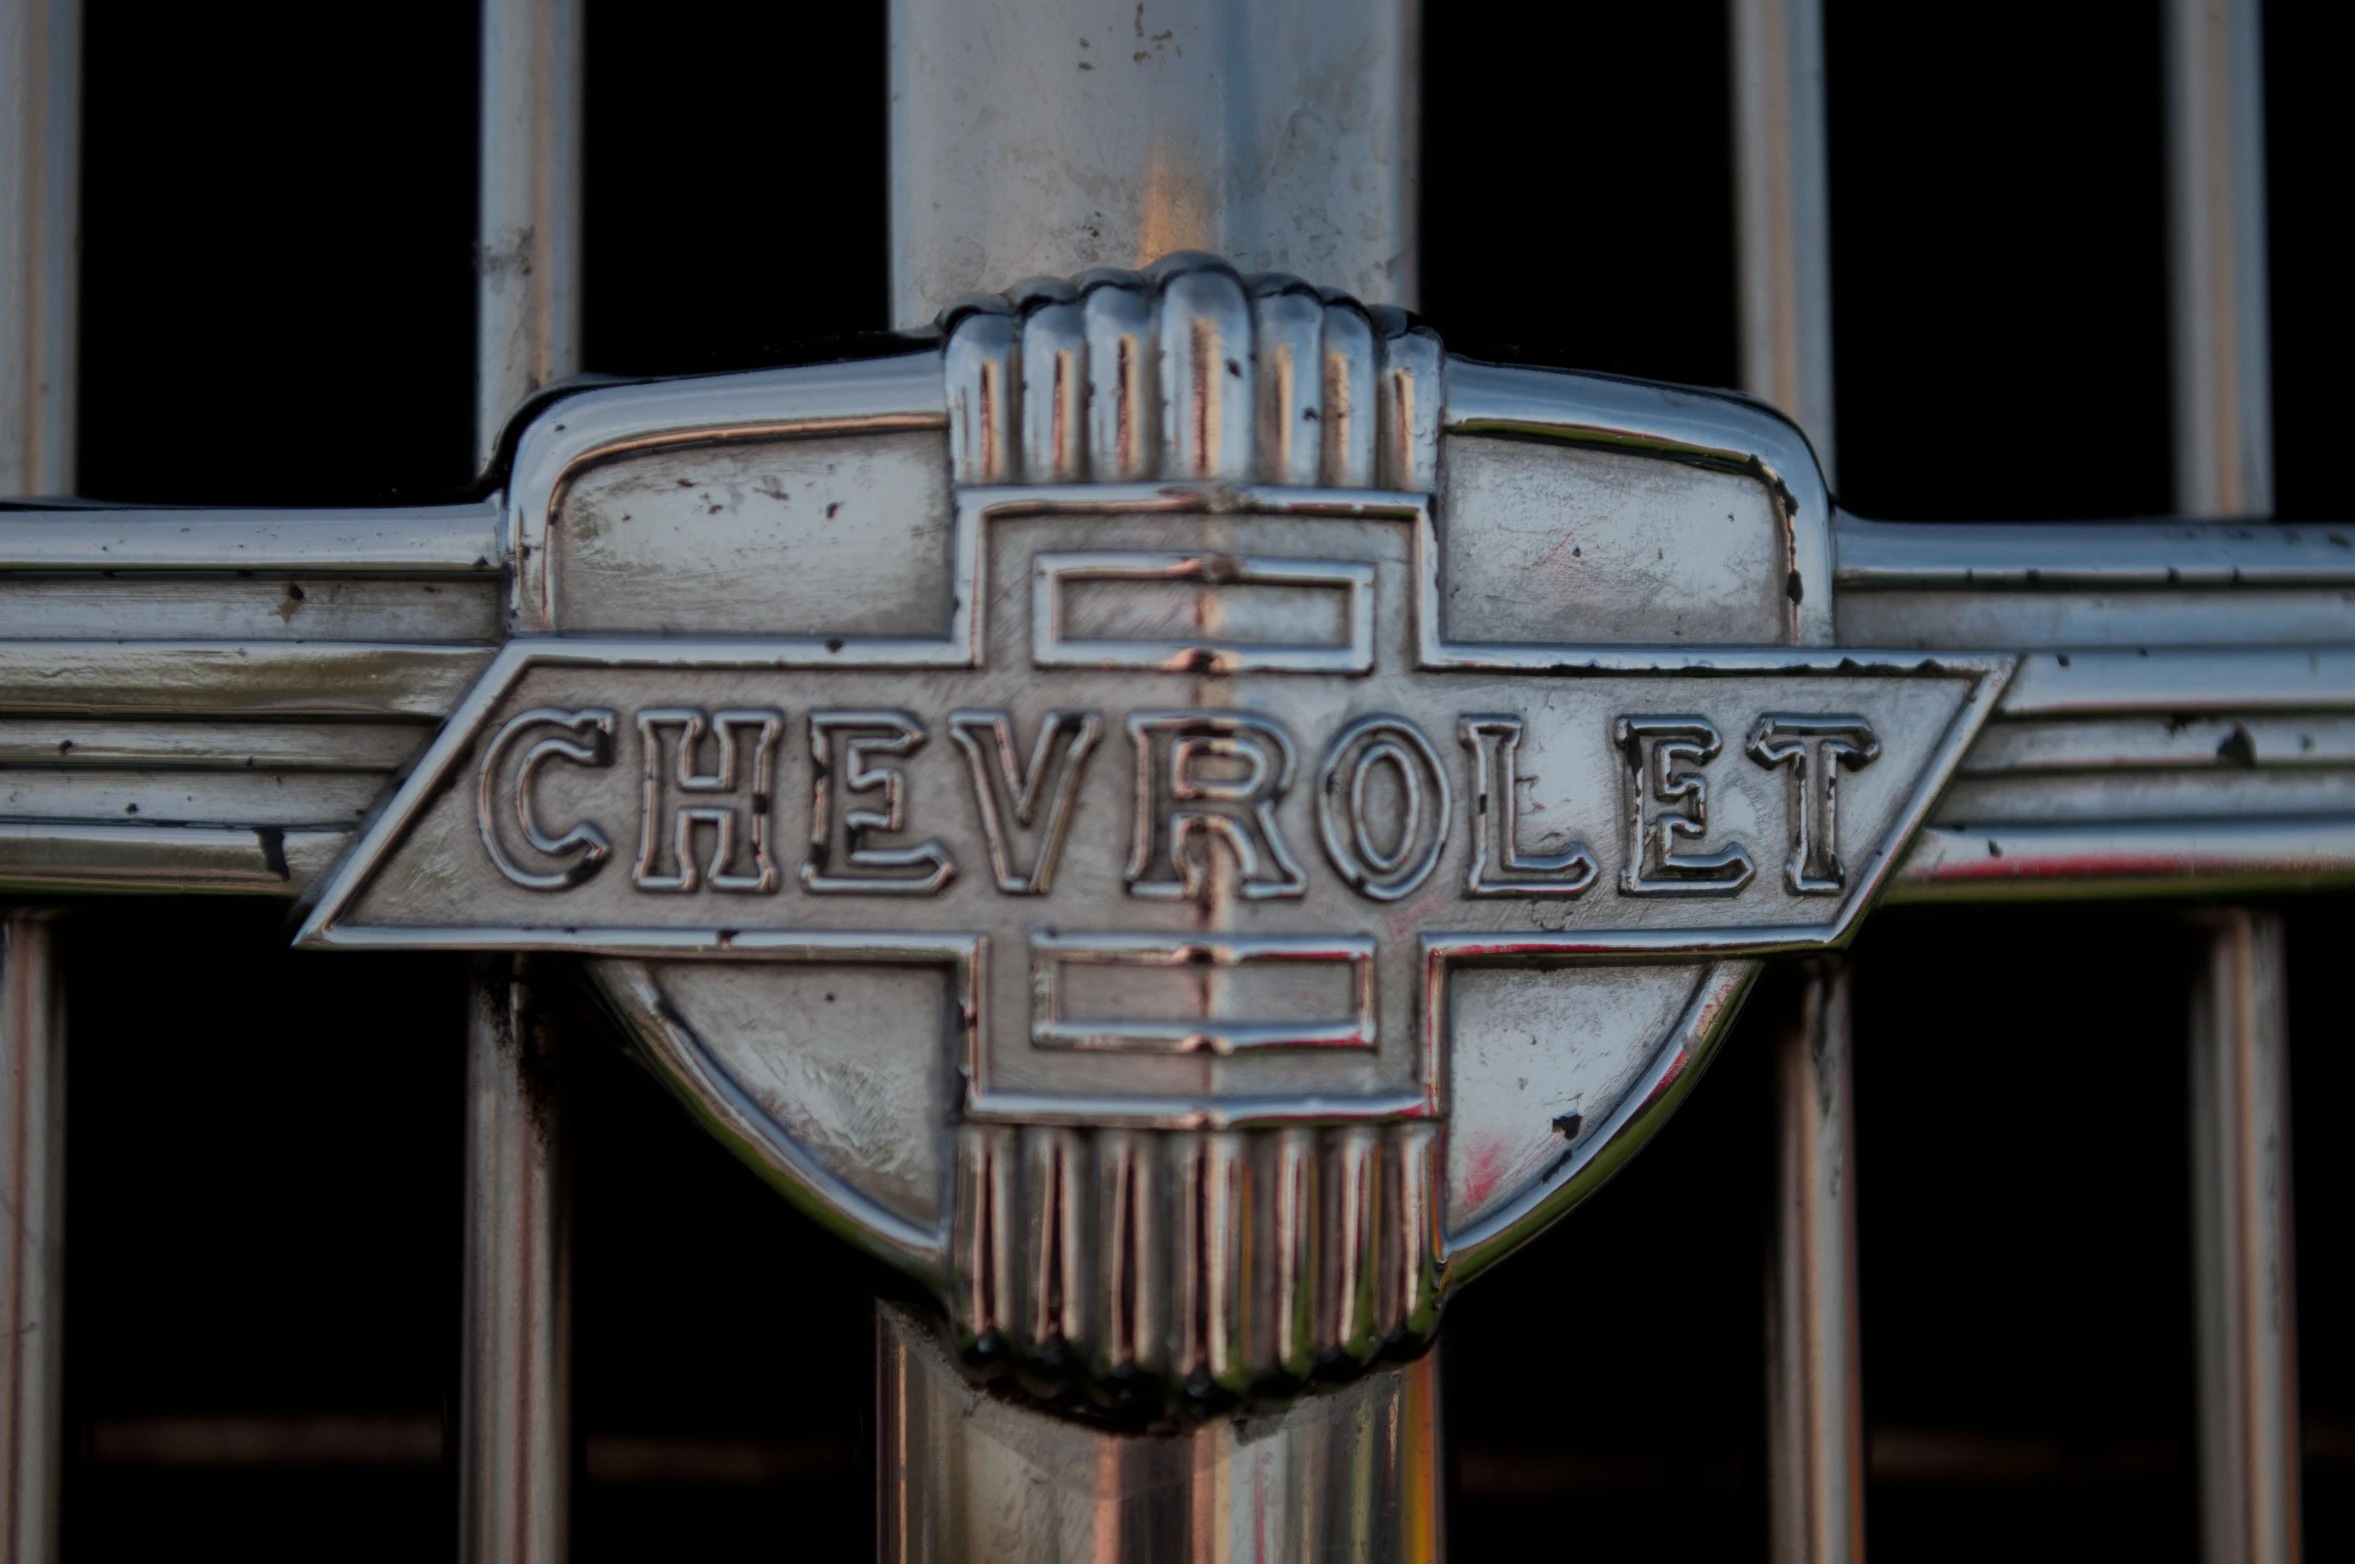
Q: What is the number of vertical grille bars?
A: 5